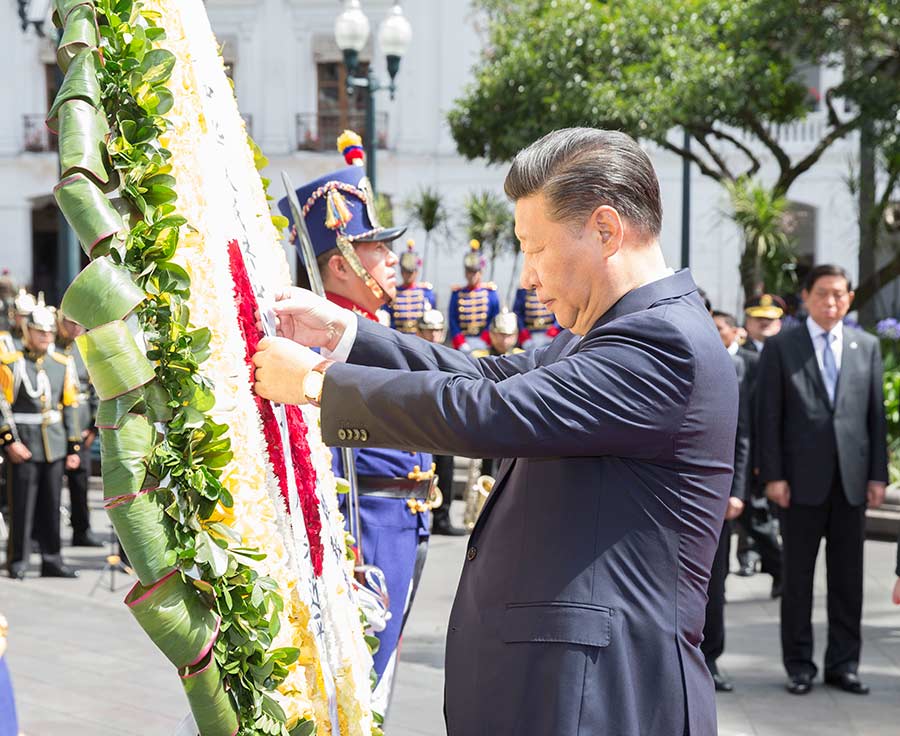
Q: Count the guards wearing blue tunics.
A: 4